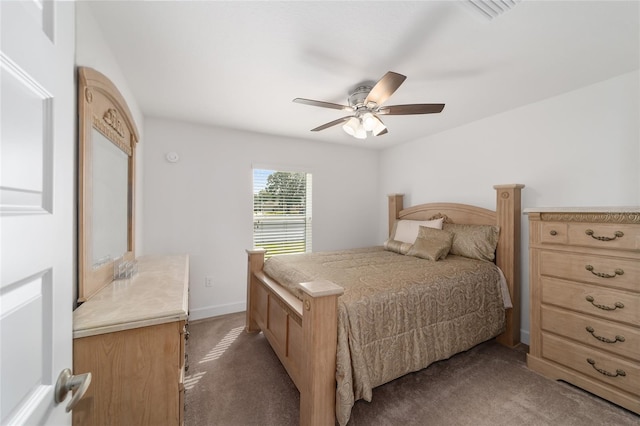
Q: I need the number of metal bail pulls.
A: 5